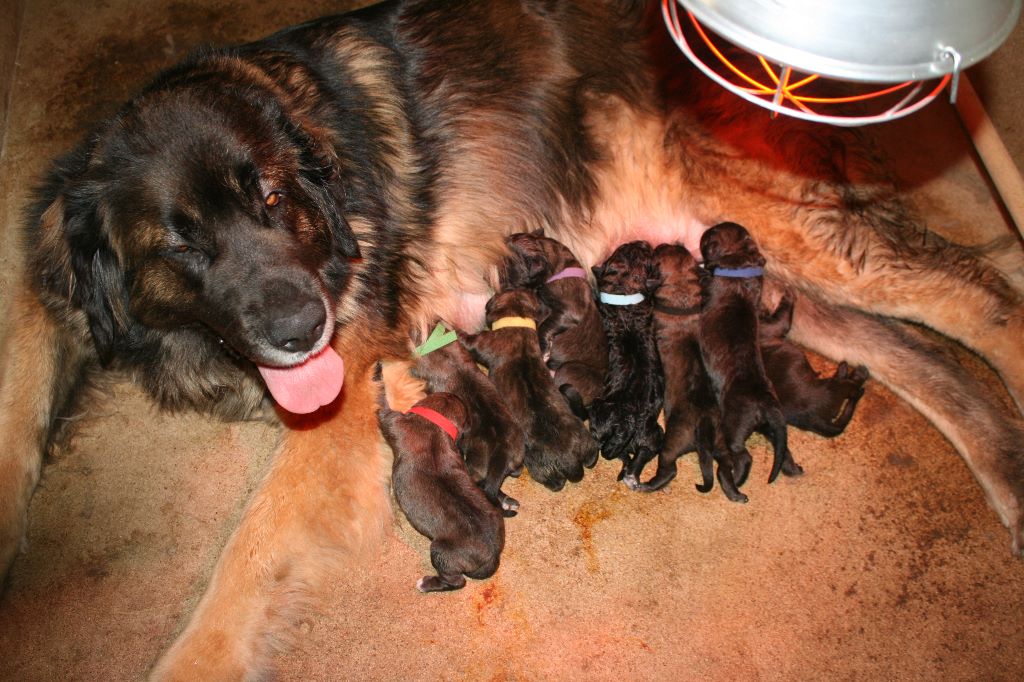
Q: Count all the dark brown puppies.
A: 8